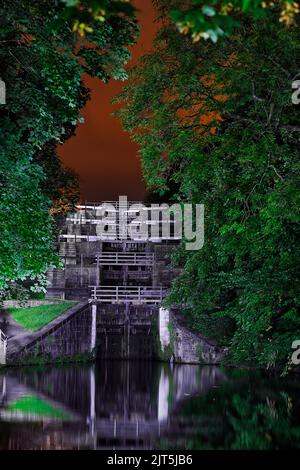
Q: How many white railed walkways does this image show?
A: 2